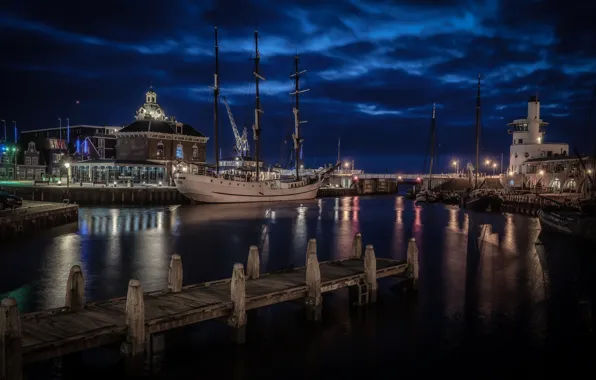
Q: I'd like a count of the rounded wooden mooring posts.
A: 11